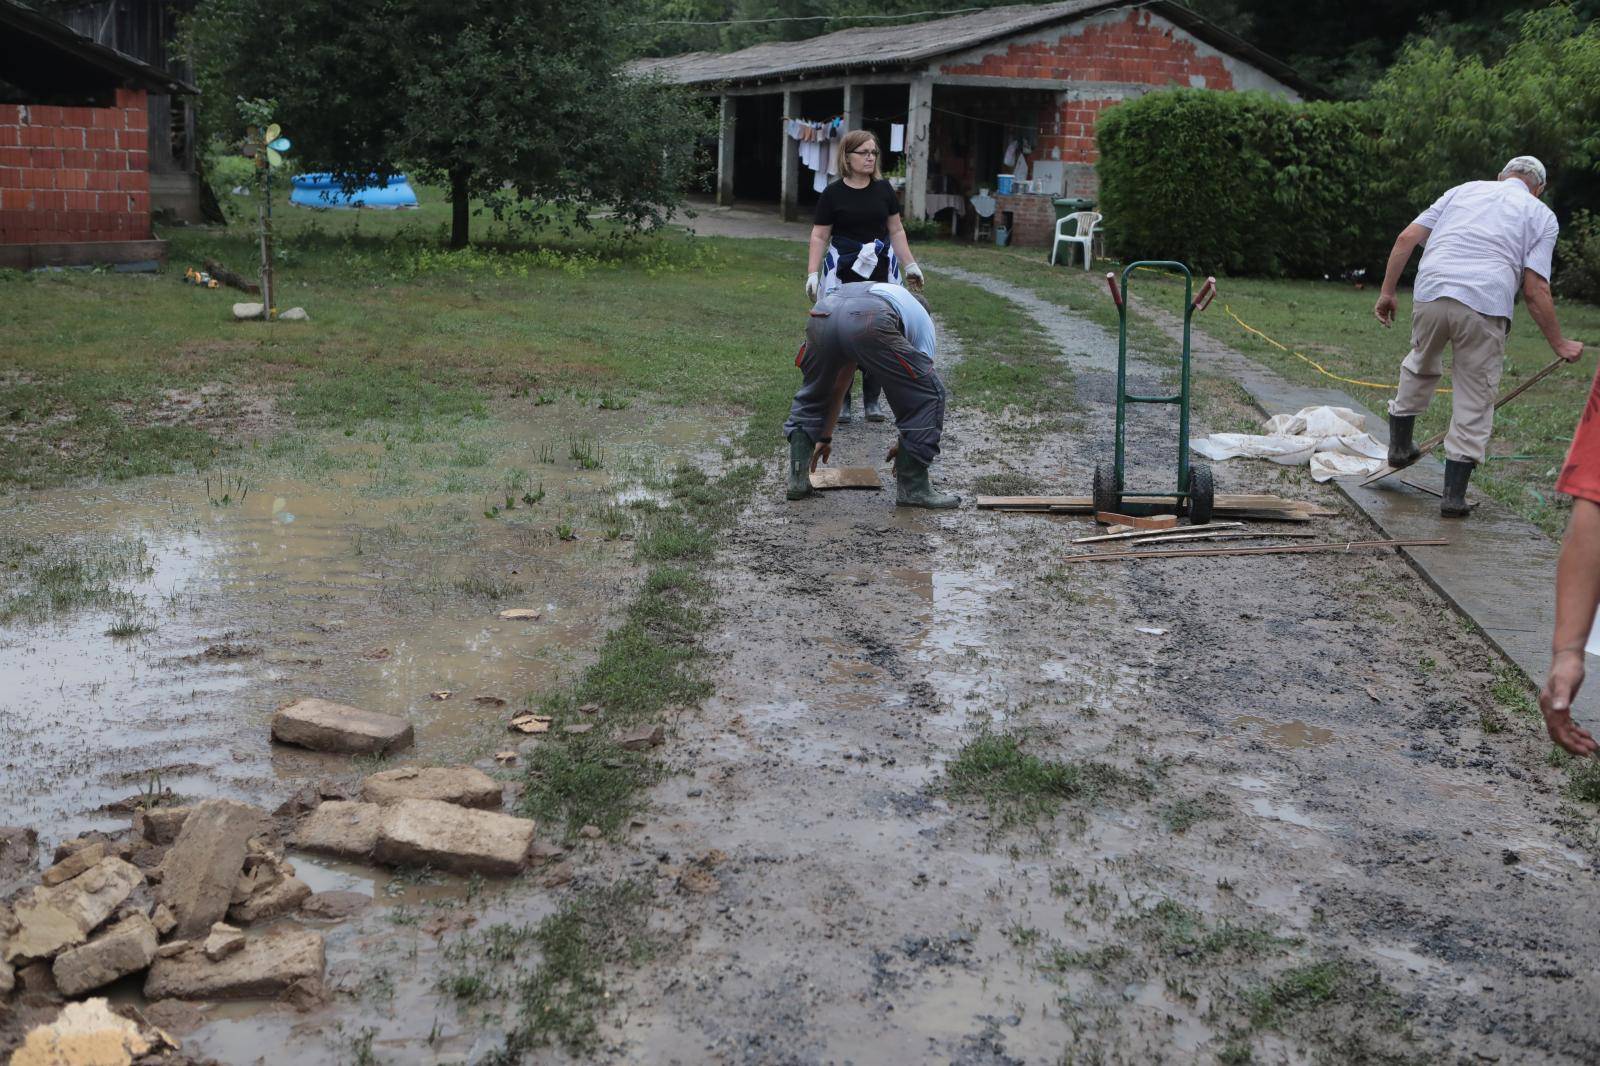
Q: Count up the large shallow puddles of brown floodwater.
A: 1